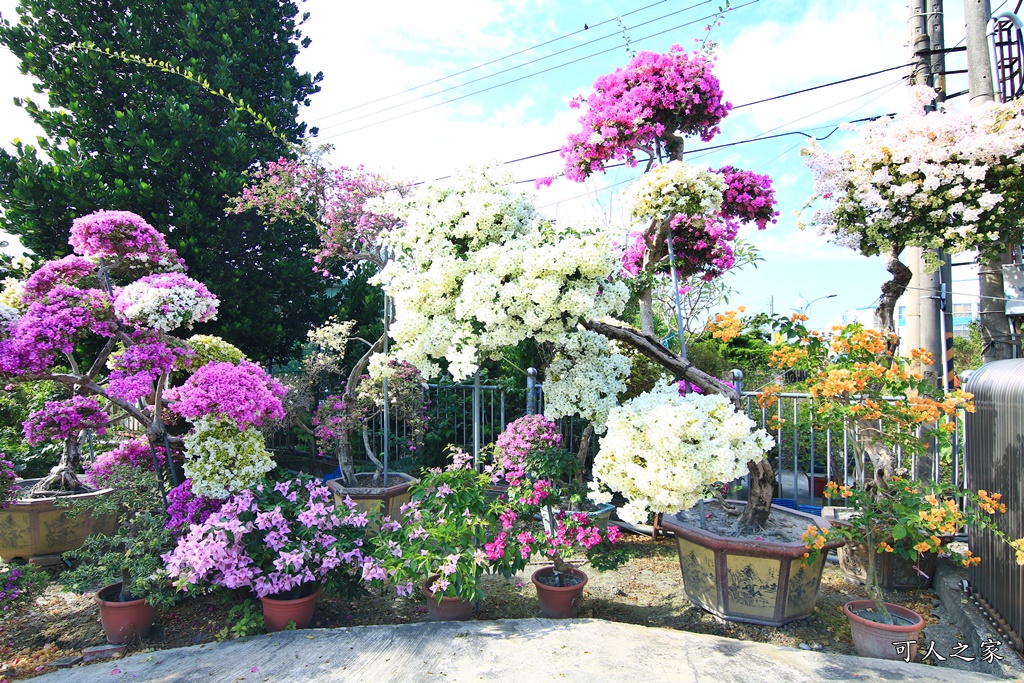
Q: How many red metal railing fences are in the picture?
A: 0